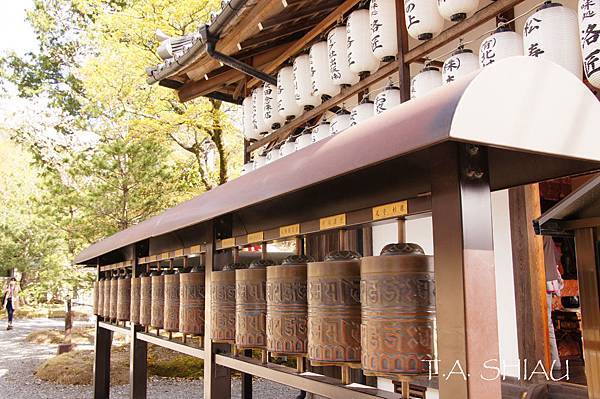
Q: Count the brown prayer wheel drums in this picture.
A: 15